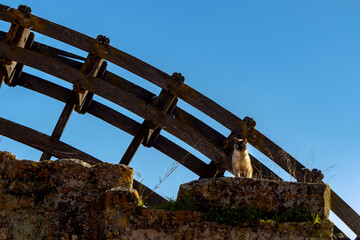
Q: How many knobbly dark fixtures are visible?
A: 5